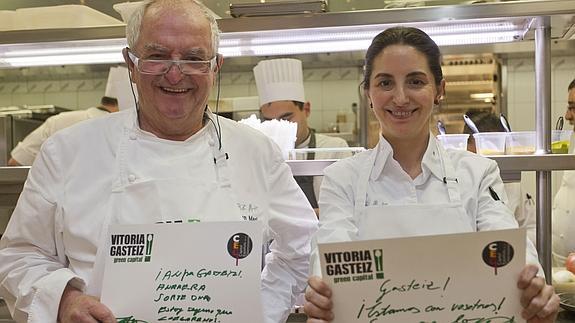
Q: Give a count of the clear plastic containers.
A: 4